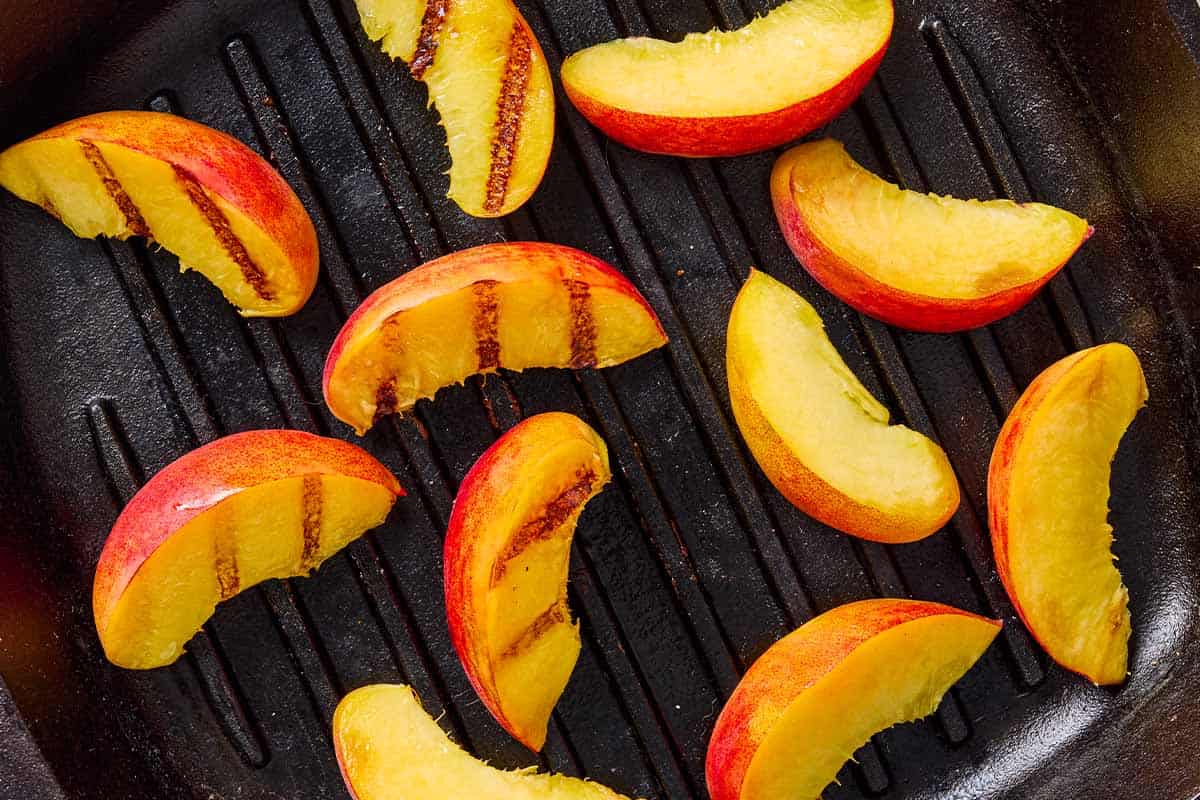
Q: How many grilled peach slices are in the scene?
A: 5